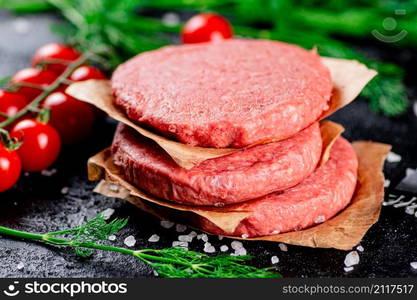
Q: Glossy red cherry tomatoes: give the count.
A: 8